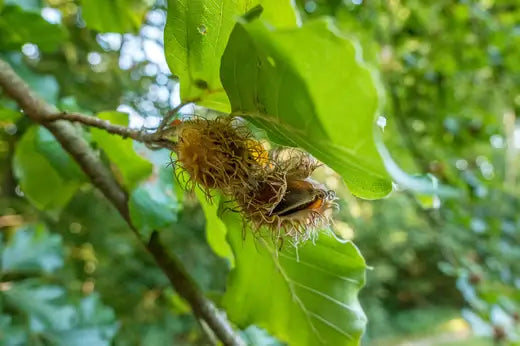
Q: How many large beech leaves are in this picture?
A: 3